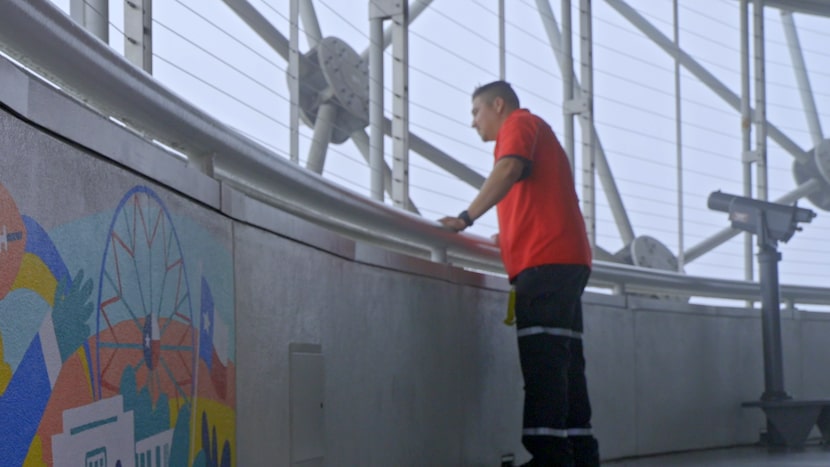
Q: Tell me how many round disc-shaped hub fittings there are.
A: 3